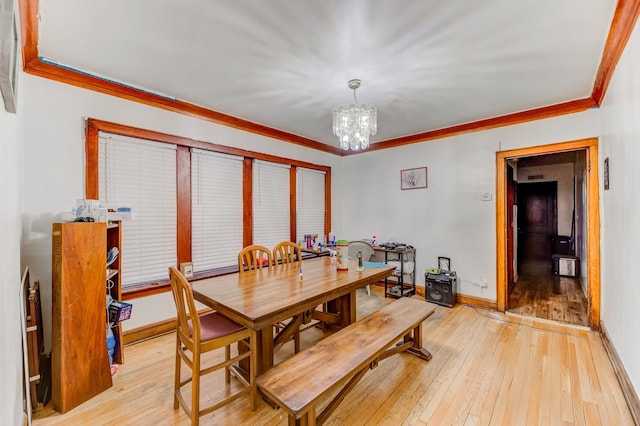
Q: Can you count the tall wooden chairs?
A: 3